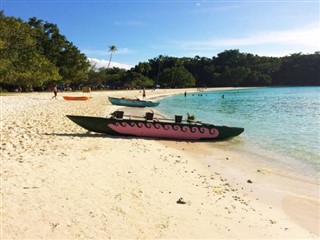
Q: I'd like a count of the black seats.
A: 3